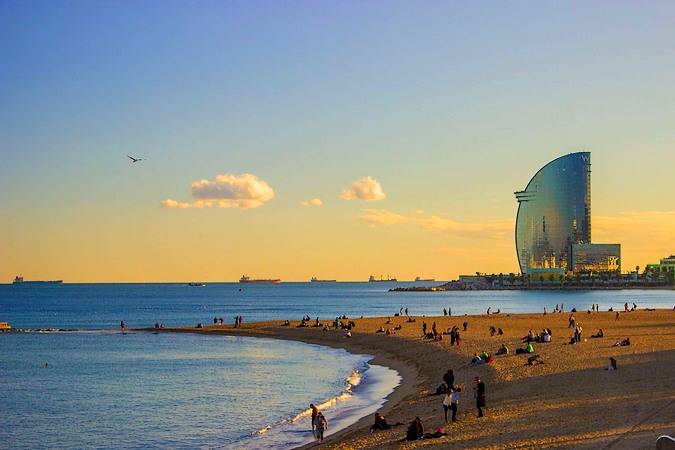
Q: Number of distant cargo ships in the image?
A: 5